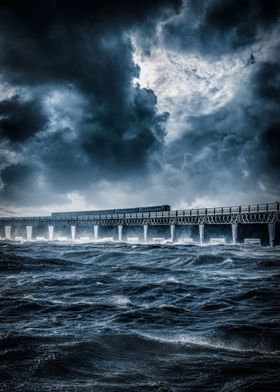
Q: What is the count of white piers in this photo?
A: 11